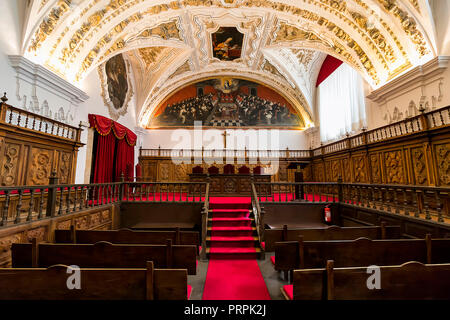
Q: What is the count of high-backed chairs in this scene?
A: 5